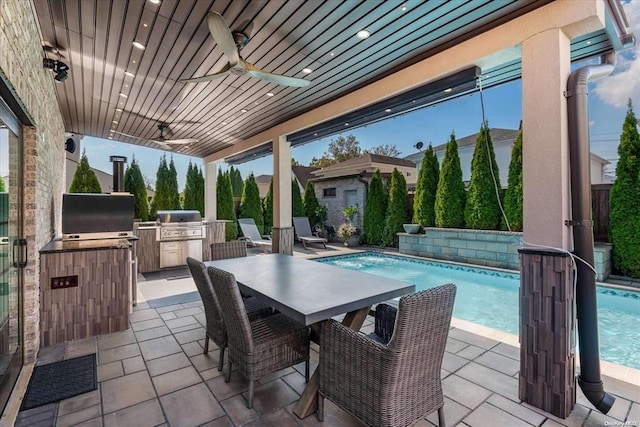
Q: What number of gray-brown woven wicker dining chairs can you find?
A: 4